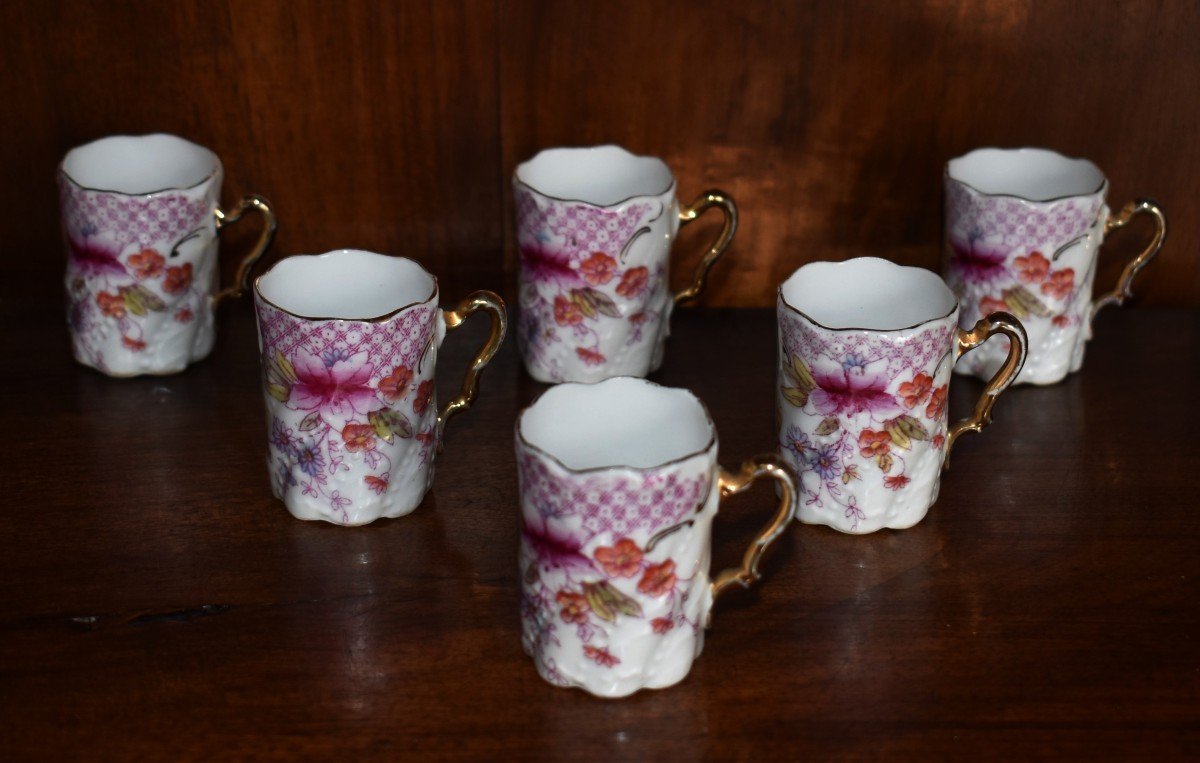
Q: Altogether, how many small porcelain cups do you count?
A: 6